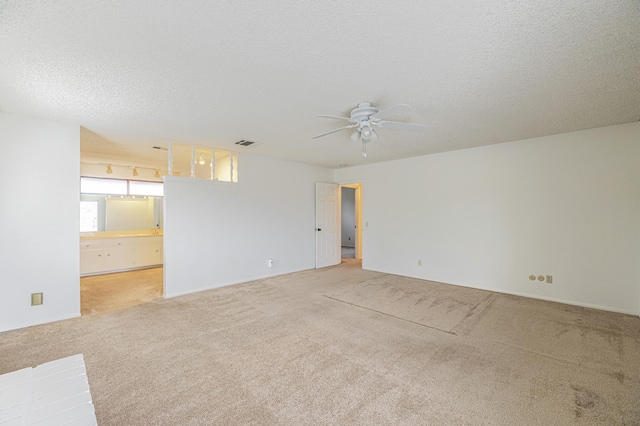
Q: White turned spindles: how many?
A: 4